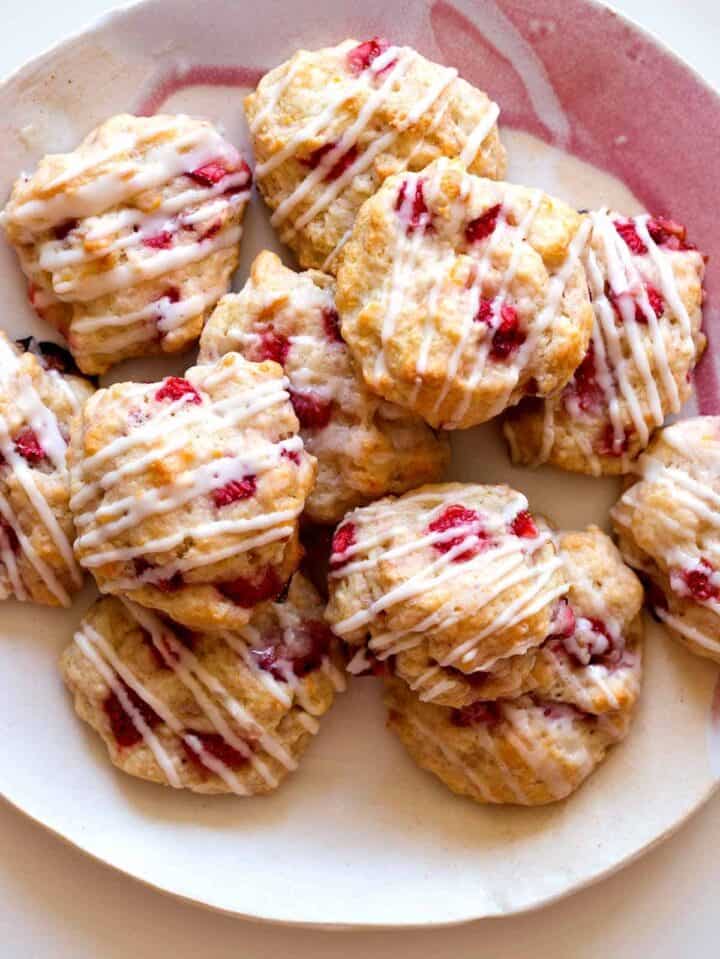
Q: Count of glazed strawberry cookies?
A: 11